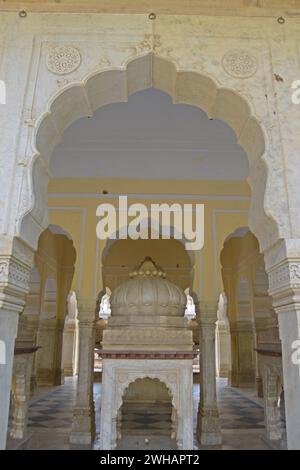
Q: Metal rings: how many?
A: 3